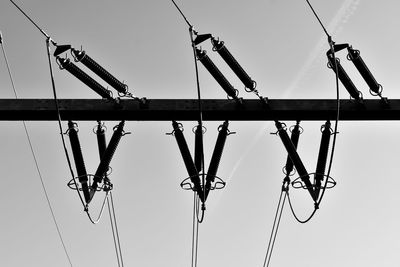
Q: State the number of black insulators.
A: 15